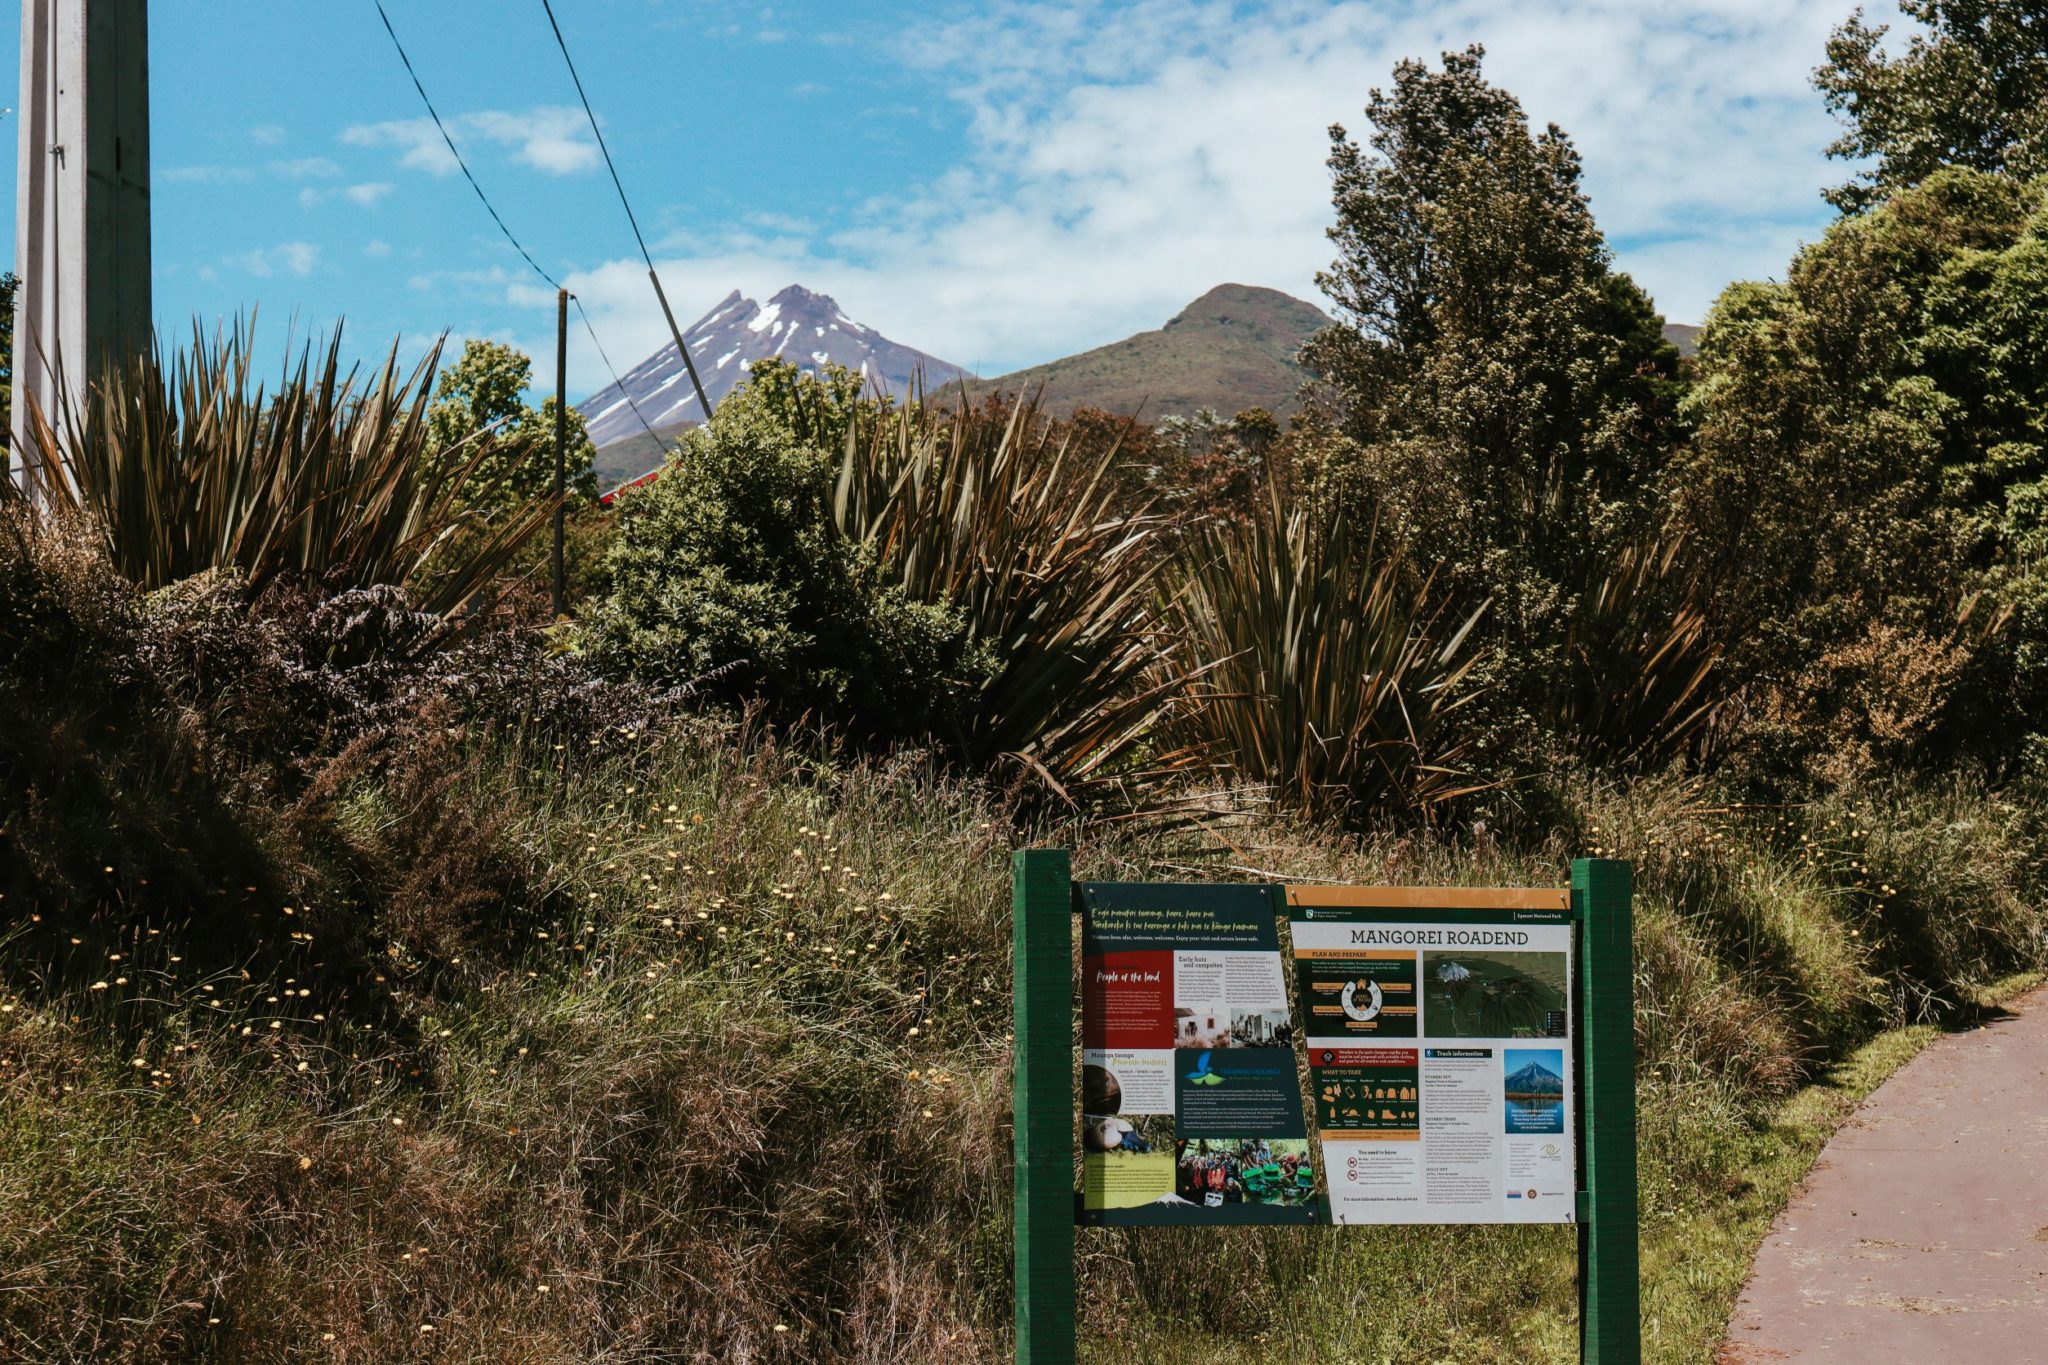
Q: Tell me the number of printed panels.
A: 2